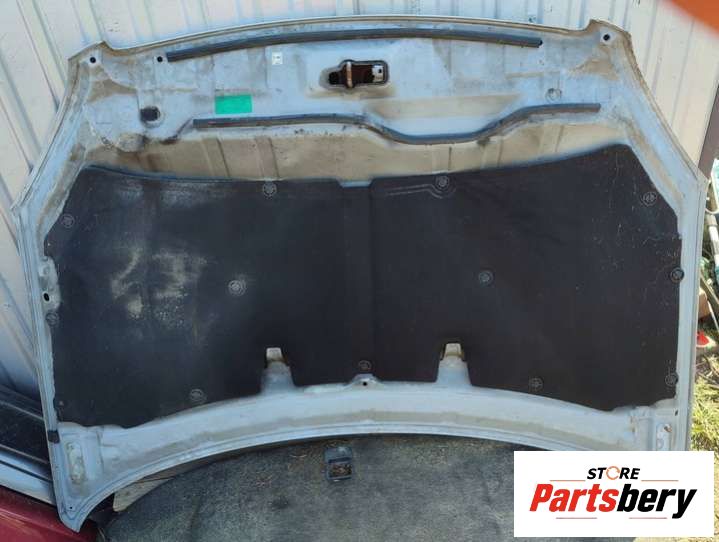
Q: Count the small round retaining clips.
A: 12